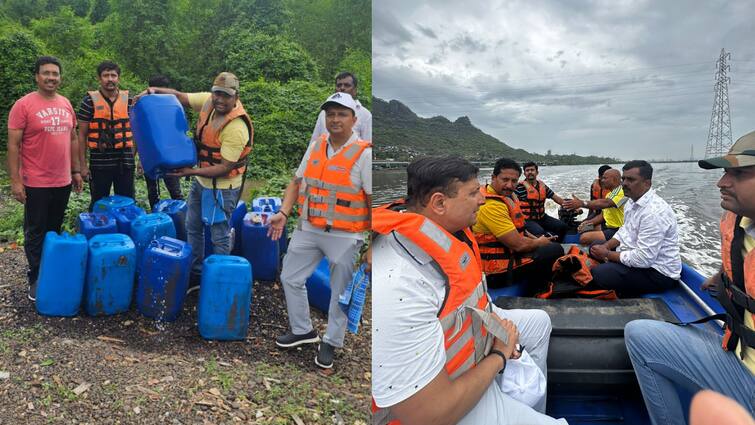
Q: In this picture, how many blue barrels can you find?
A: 14